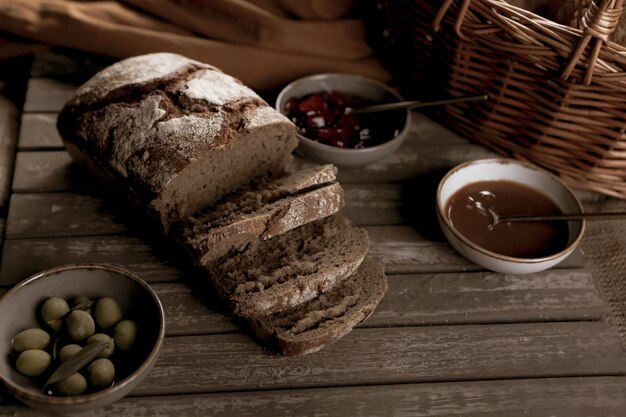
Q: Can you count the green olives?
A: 11